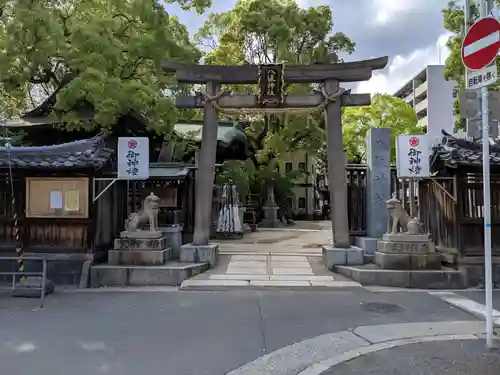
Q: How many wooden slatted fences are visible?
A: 2